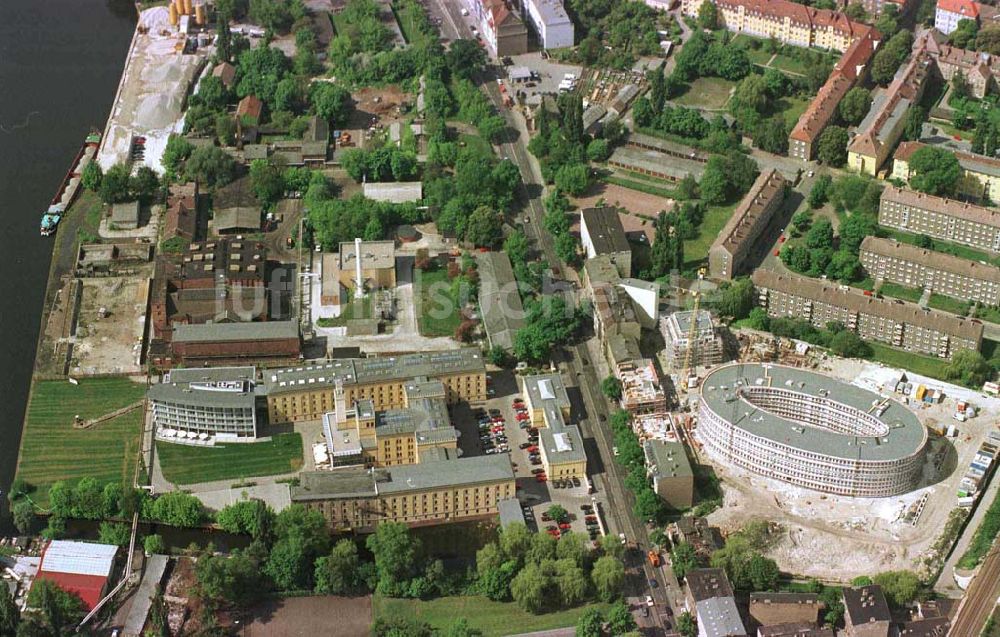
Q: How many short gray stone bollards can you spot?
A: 0